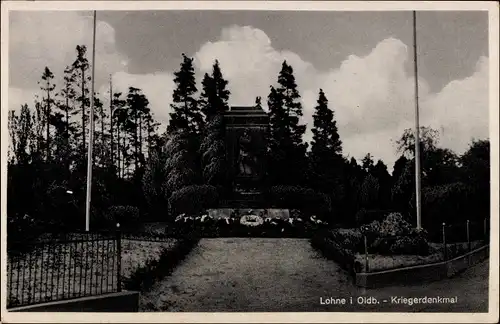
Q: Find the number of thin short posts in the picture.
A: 4